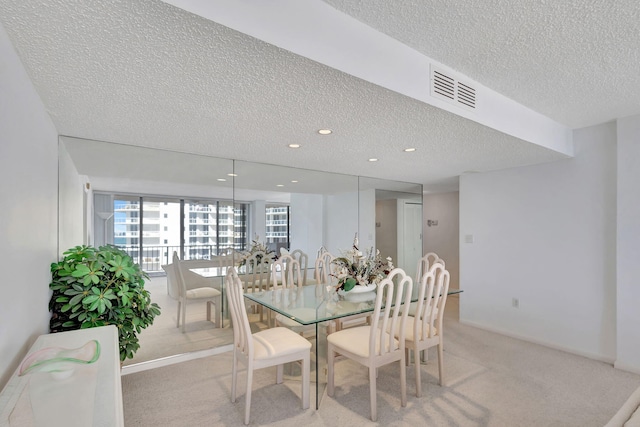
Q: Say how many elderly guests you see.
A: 0